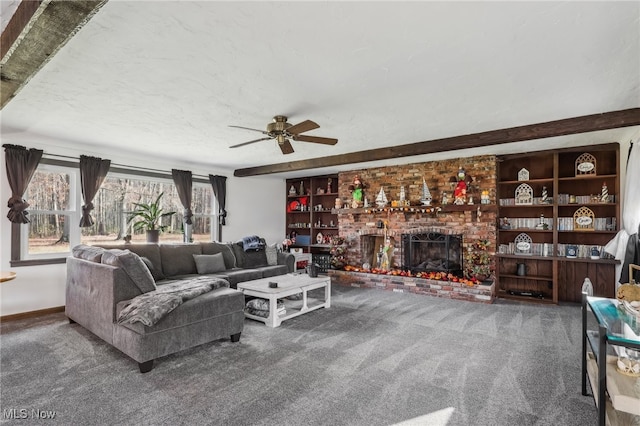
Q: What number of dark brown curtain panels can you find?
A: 4